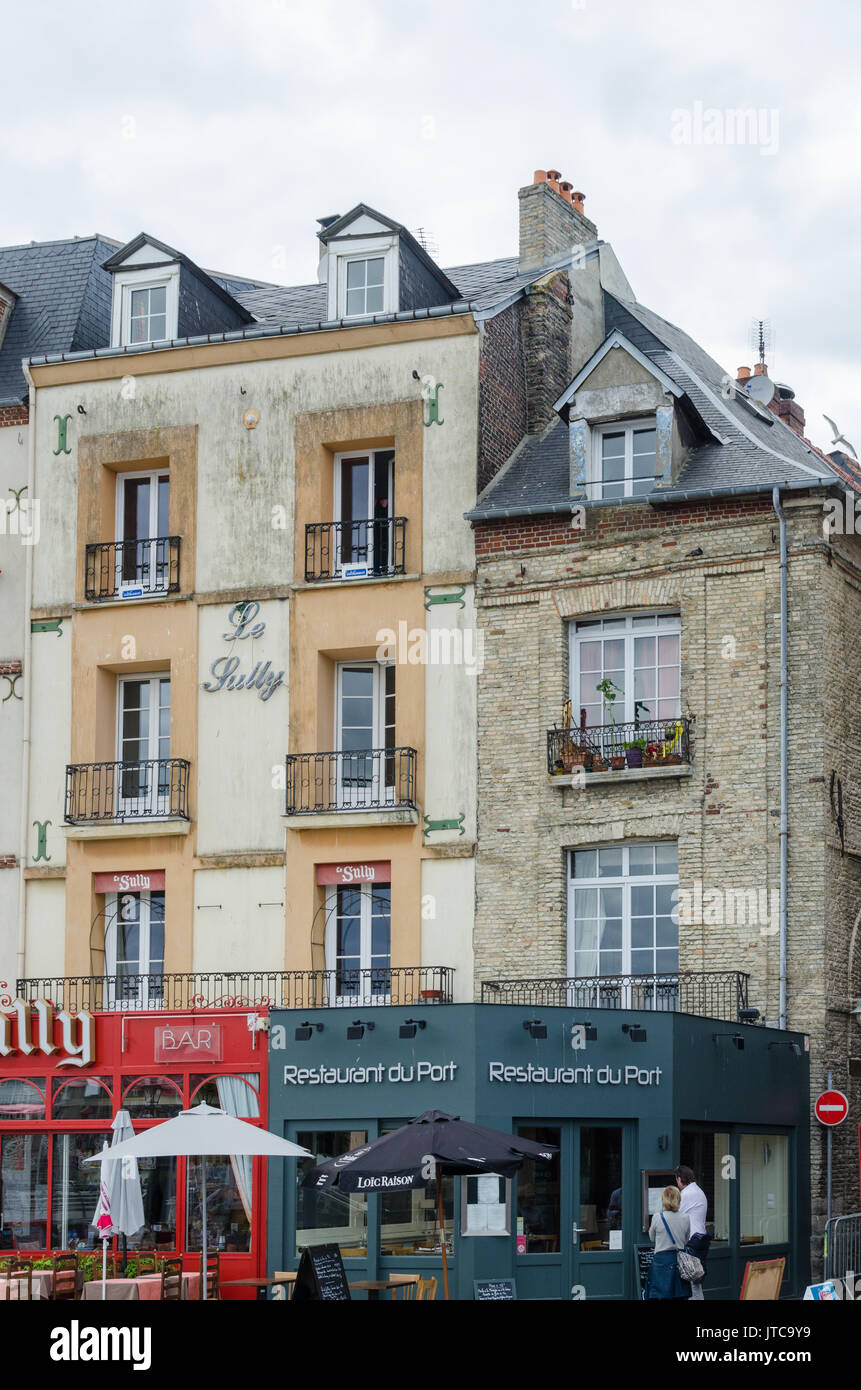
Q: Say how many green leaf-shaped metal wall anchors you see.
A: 6